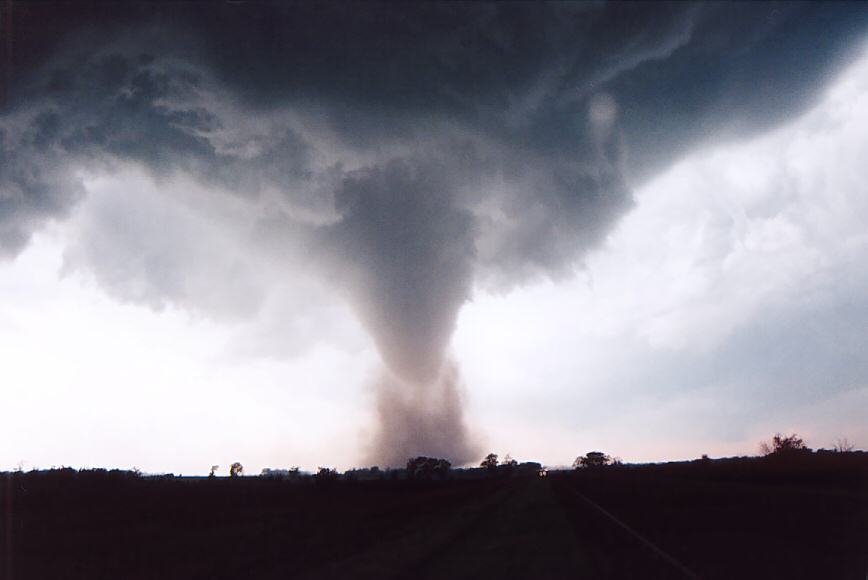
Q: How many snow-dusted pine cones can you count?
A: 0